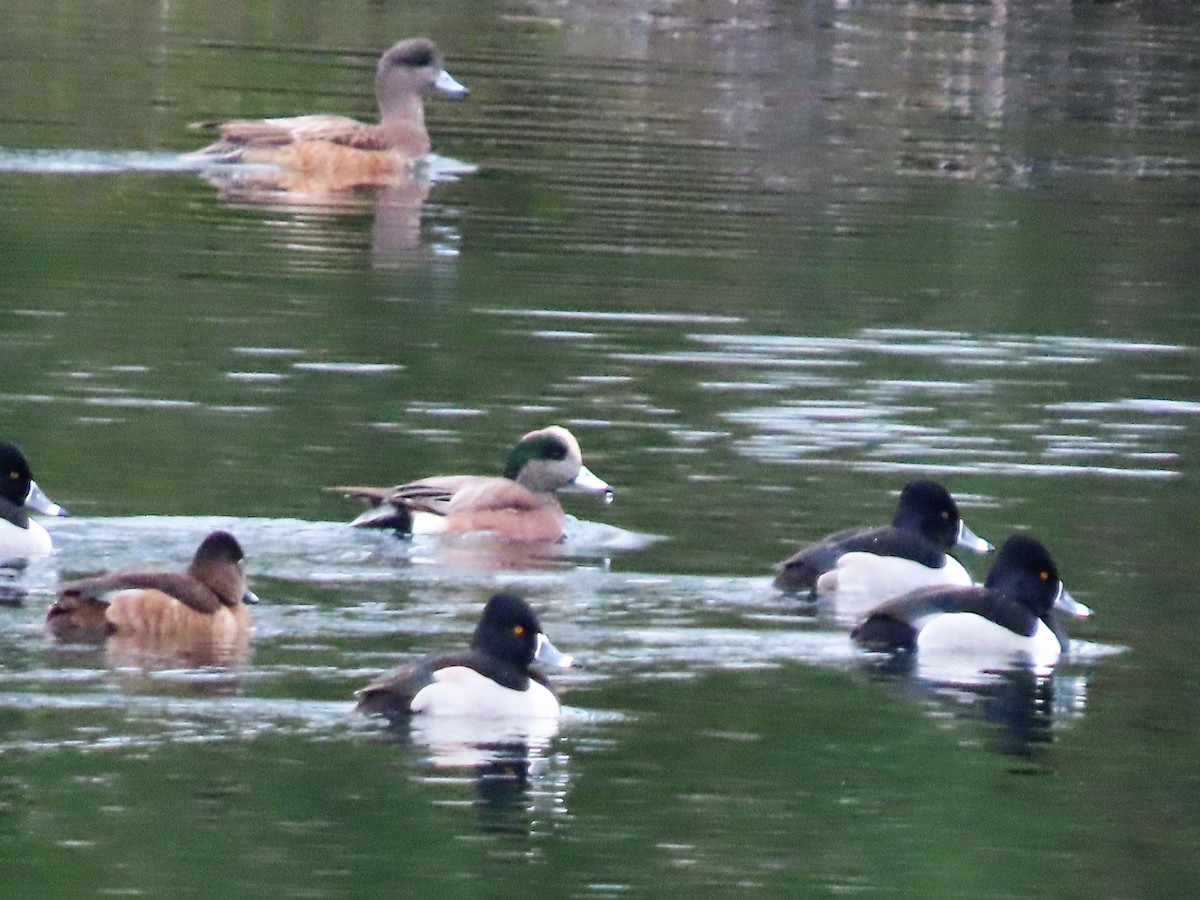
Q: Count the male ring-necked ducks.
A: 4